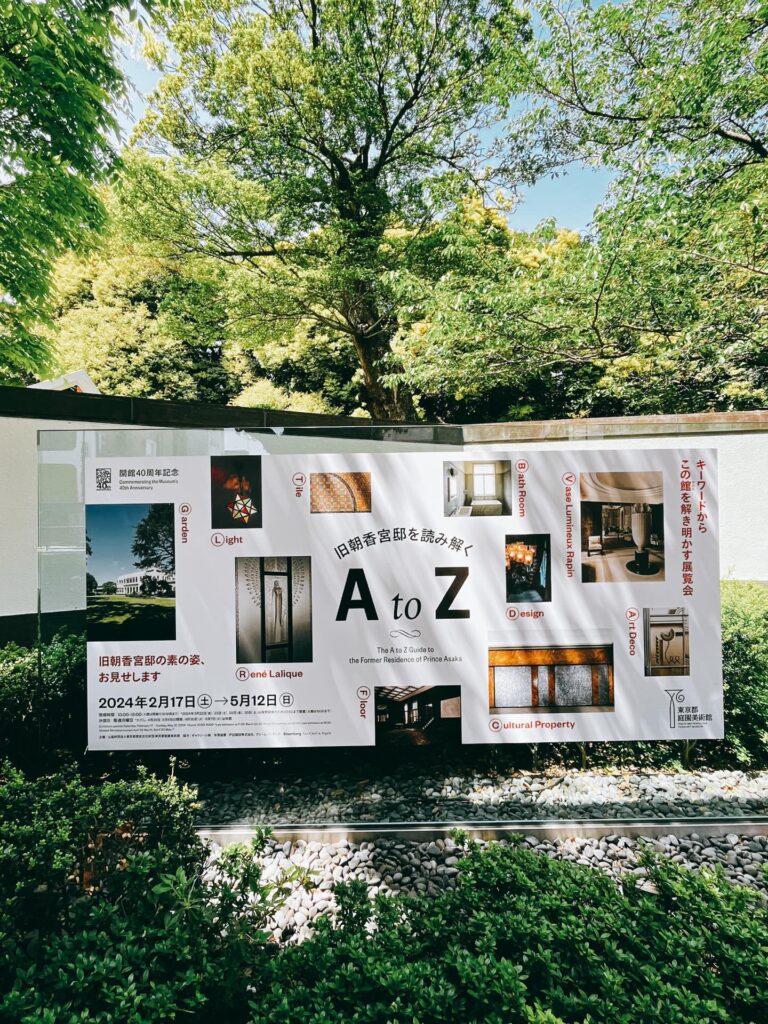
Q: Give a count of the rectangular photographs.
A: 10